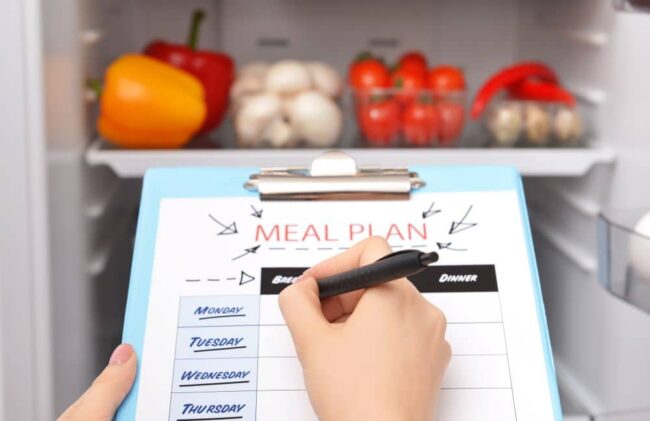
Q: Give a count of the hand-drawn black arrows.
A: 7